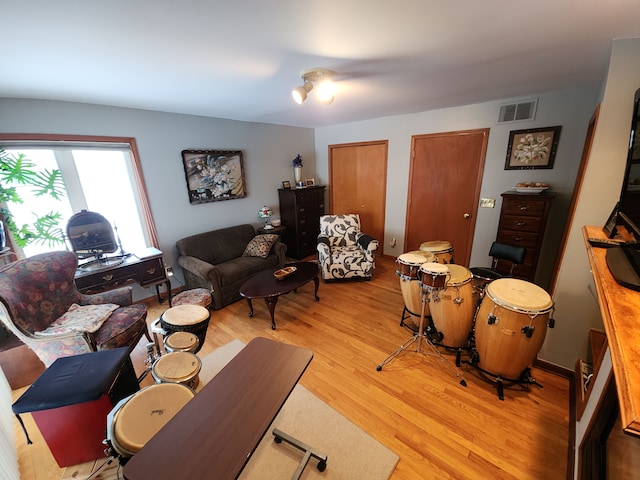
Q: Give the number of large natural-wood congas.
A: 4